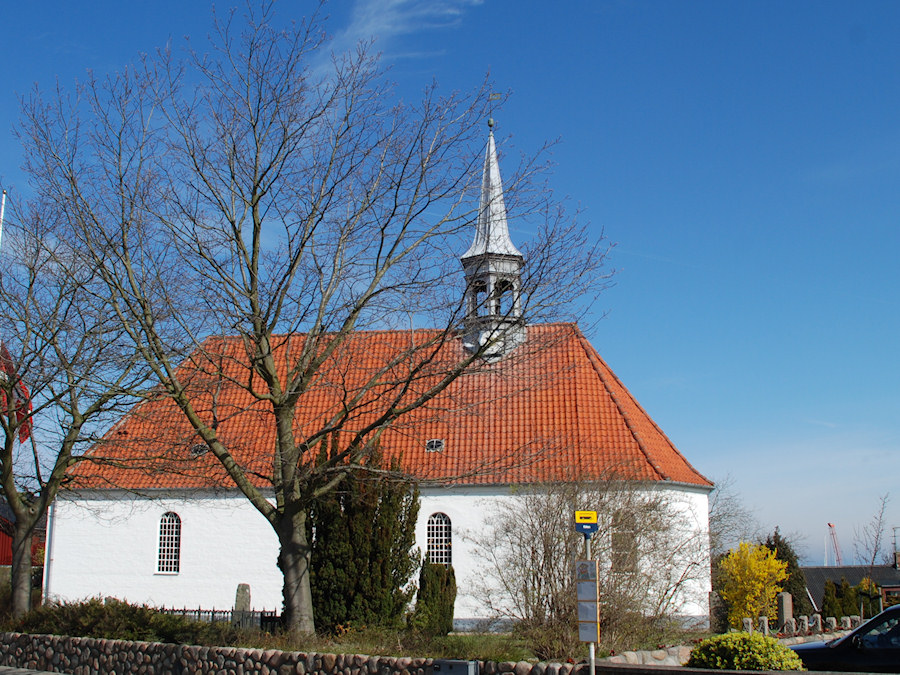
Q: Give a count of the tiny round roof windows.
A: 2